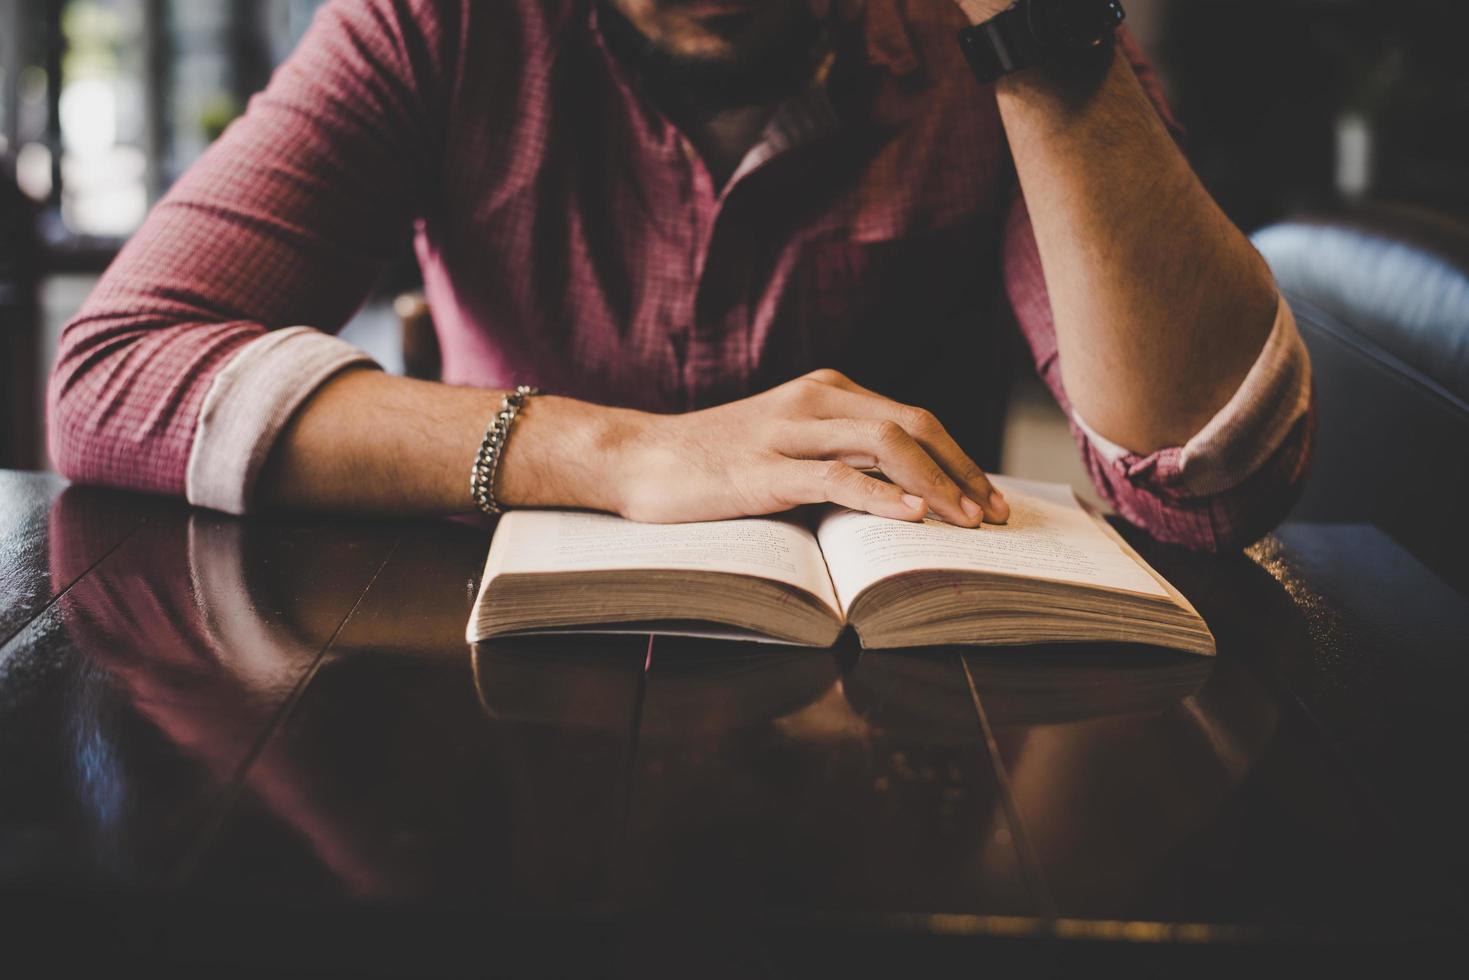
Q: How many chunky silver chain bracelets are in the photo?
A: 1